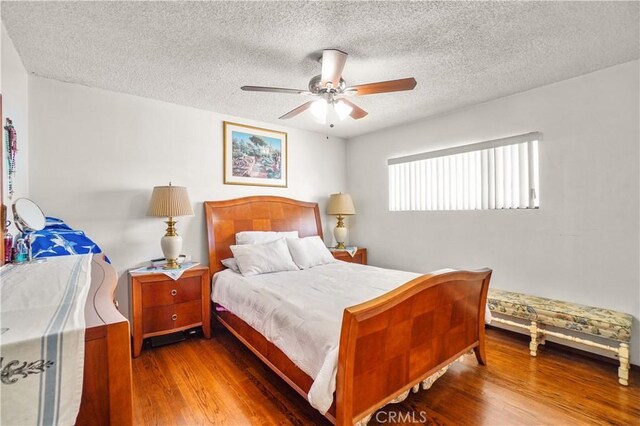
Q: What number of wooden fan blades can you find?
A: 5